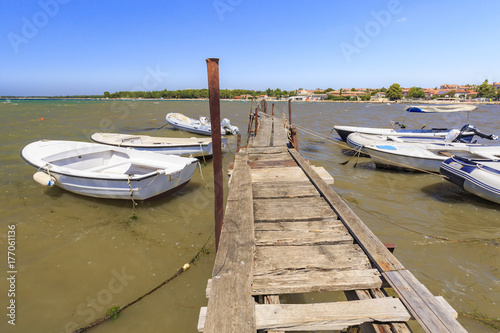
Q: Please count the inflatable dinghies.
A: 3